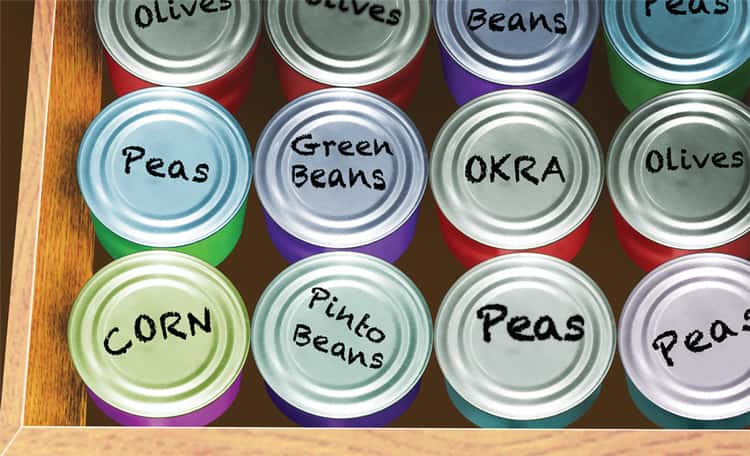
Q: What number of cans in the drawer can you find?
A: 12